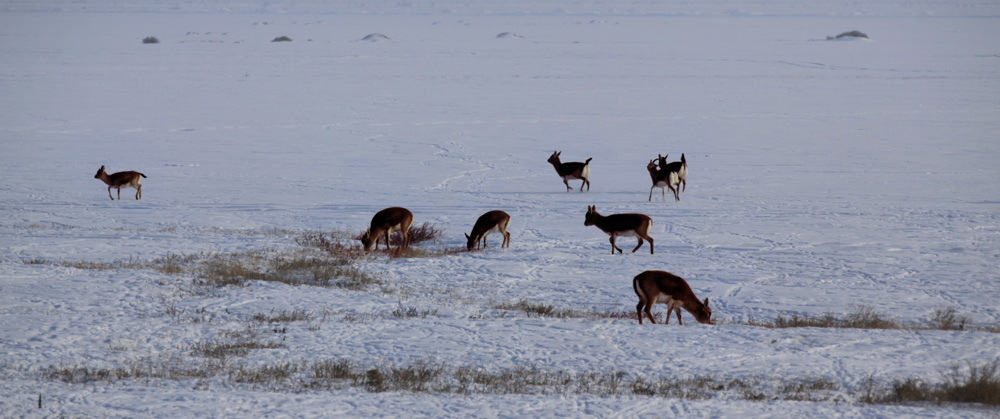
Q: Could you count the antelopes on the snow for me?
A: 8